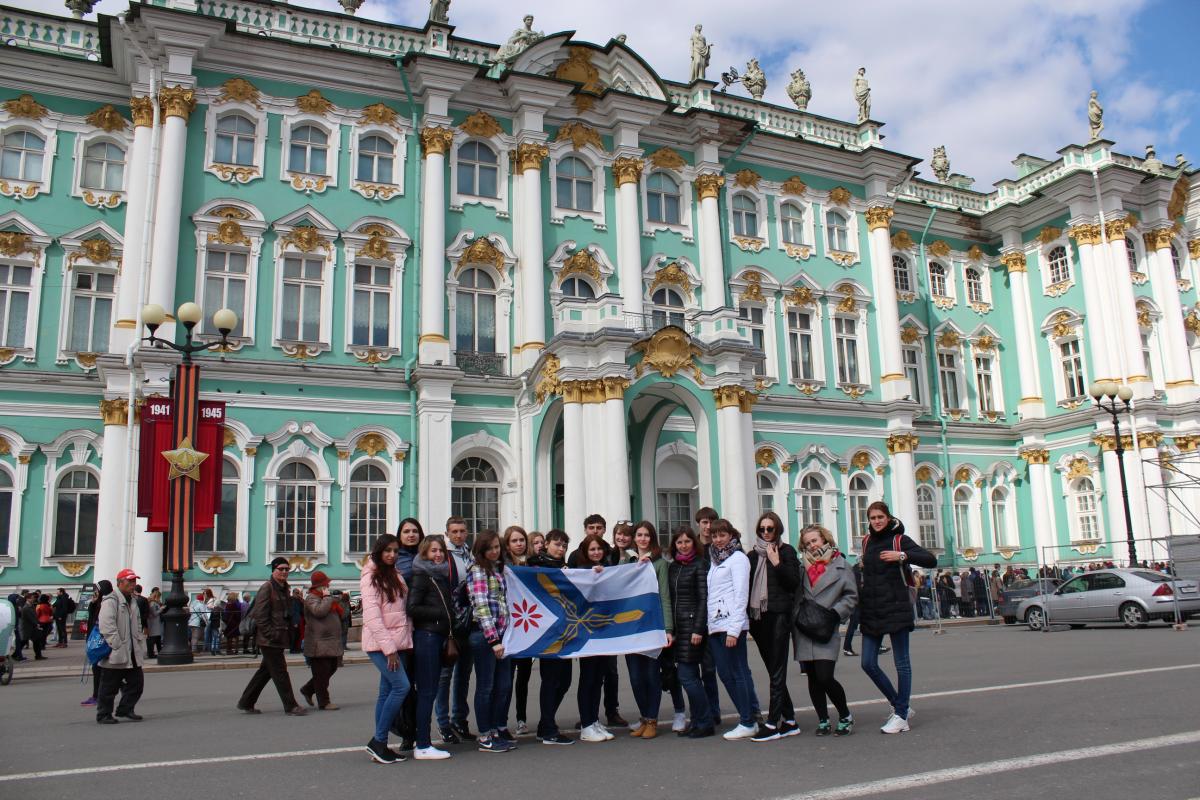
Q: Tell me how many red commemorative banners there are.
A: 2